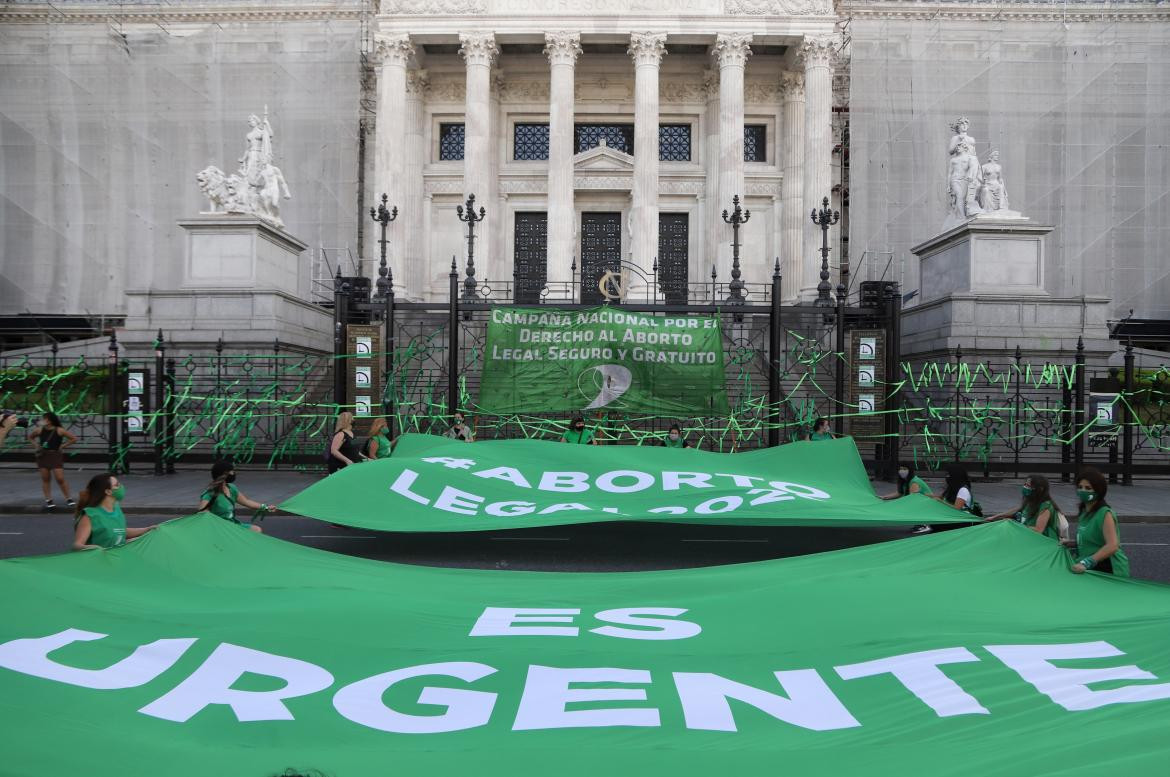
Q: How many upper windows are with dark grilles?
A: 5